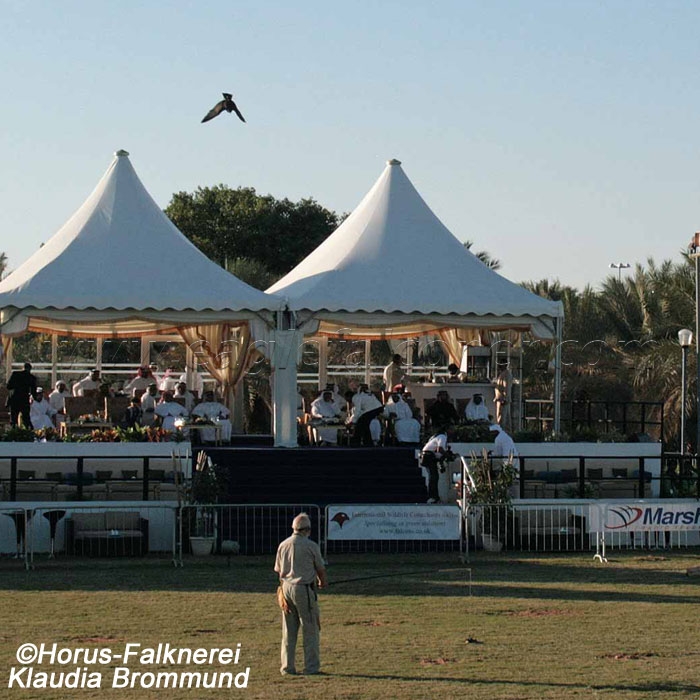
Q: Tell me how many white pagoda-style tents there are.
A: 2